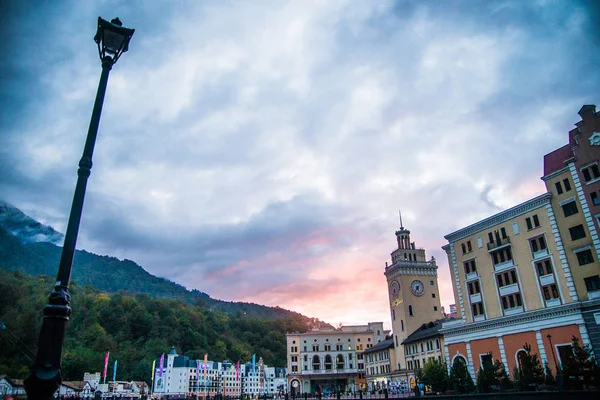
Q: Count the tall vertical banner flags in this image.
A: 8